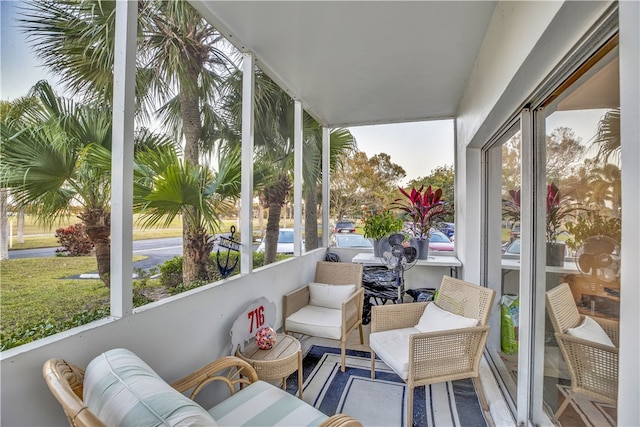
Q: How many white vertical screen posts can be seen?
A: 4